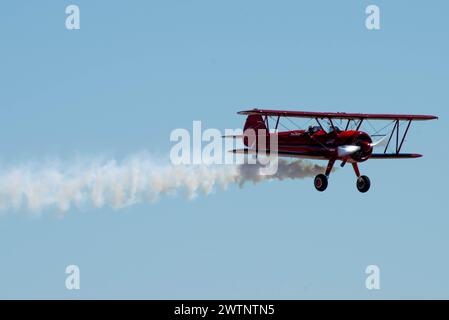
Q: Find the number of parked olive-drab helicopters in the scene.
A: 0